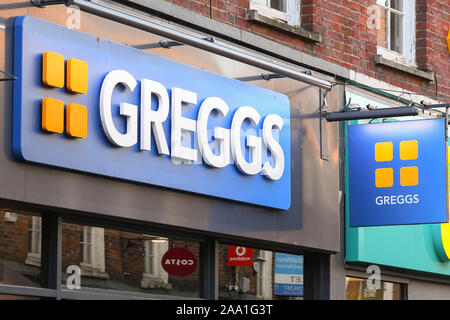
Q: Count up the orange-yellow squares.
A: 8